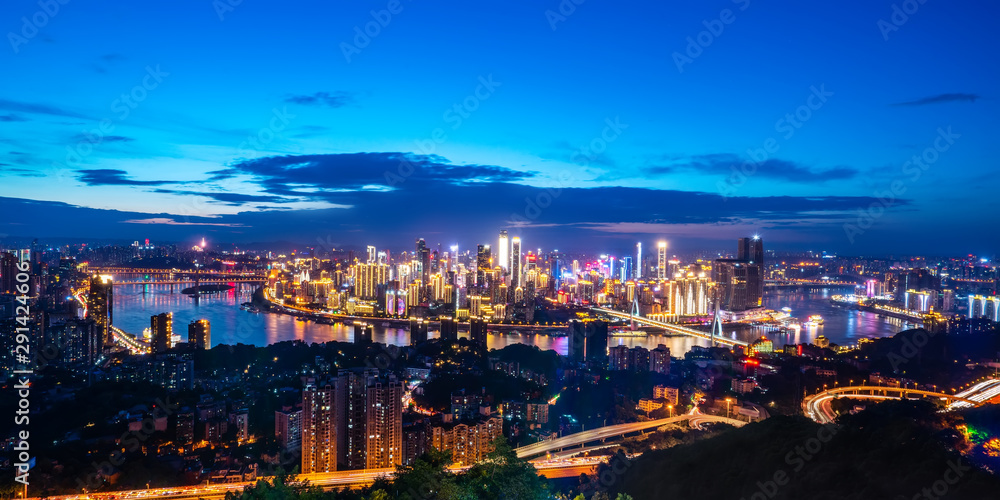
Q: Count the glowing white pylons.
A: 2